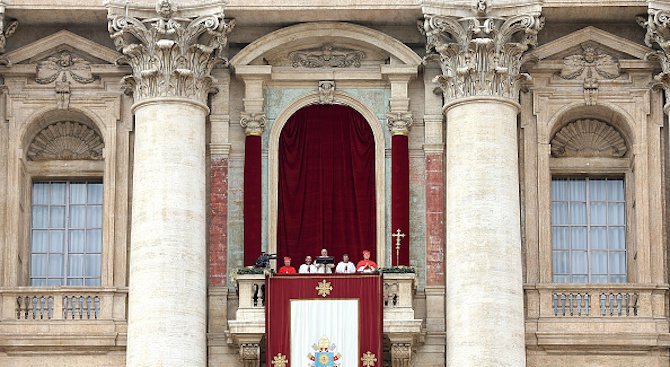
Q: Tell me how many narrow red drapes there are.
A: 2